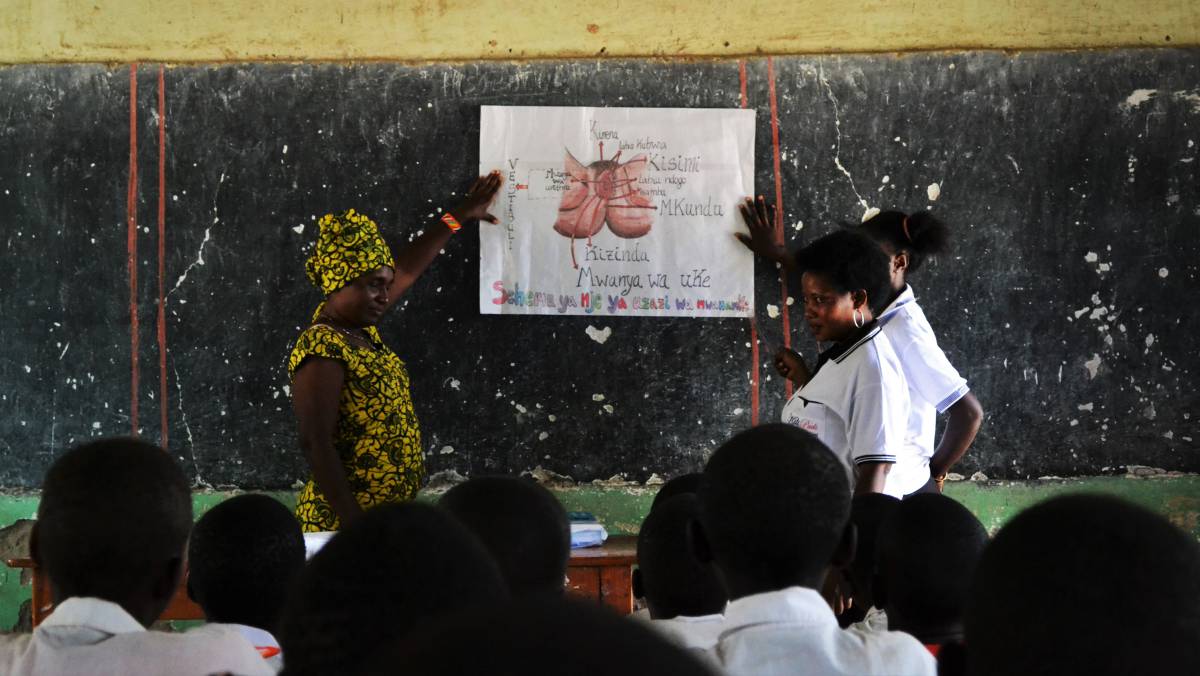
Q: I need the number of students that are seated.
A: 11